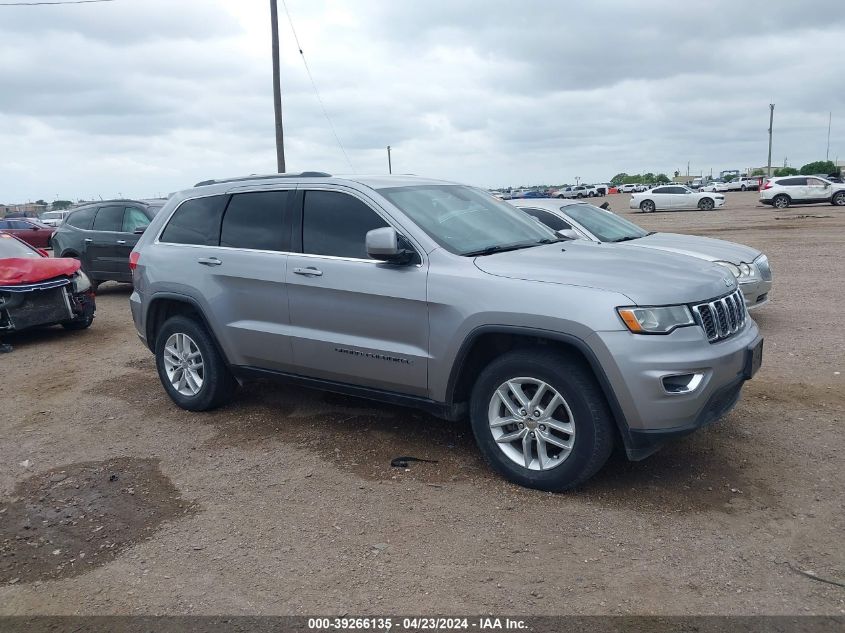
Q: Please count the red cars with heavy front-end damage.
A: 1